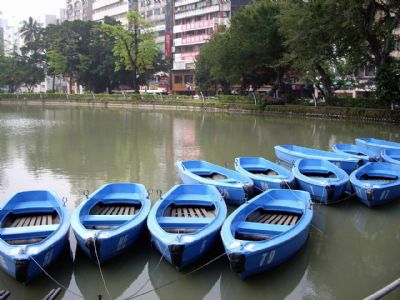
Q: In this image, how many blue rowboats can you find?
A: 12